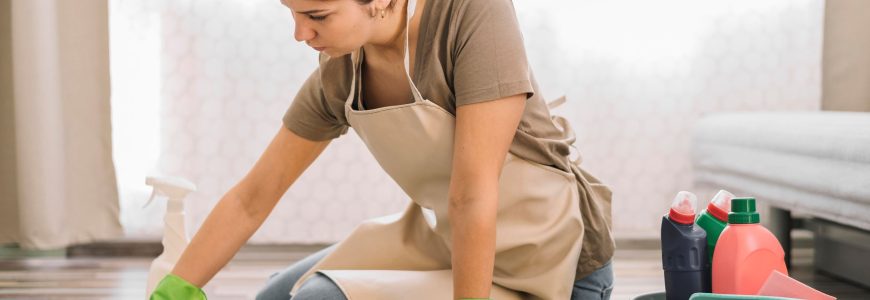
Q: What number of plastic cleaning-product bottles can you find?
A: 4